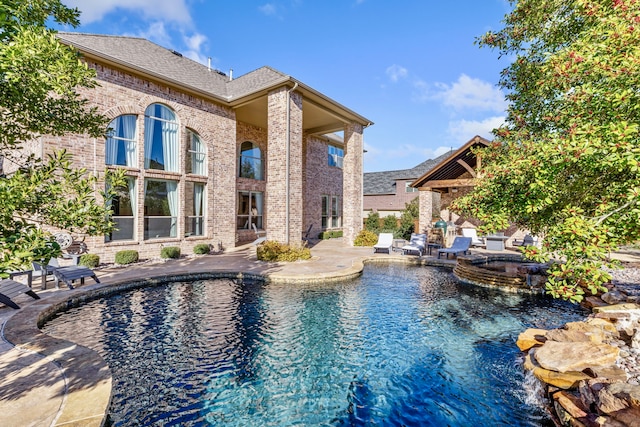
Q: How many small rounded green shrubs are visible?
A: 4